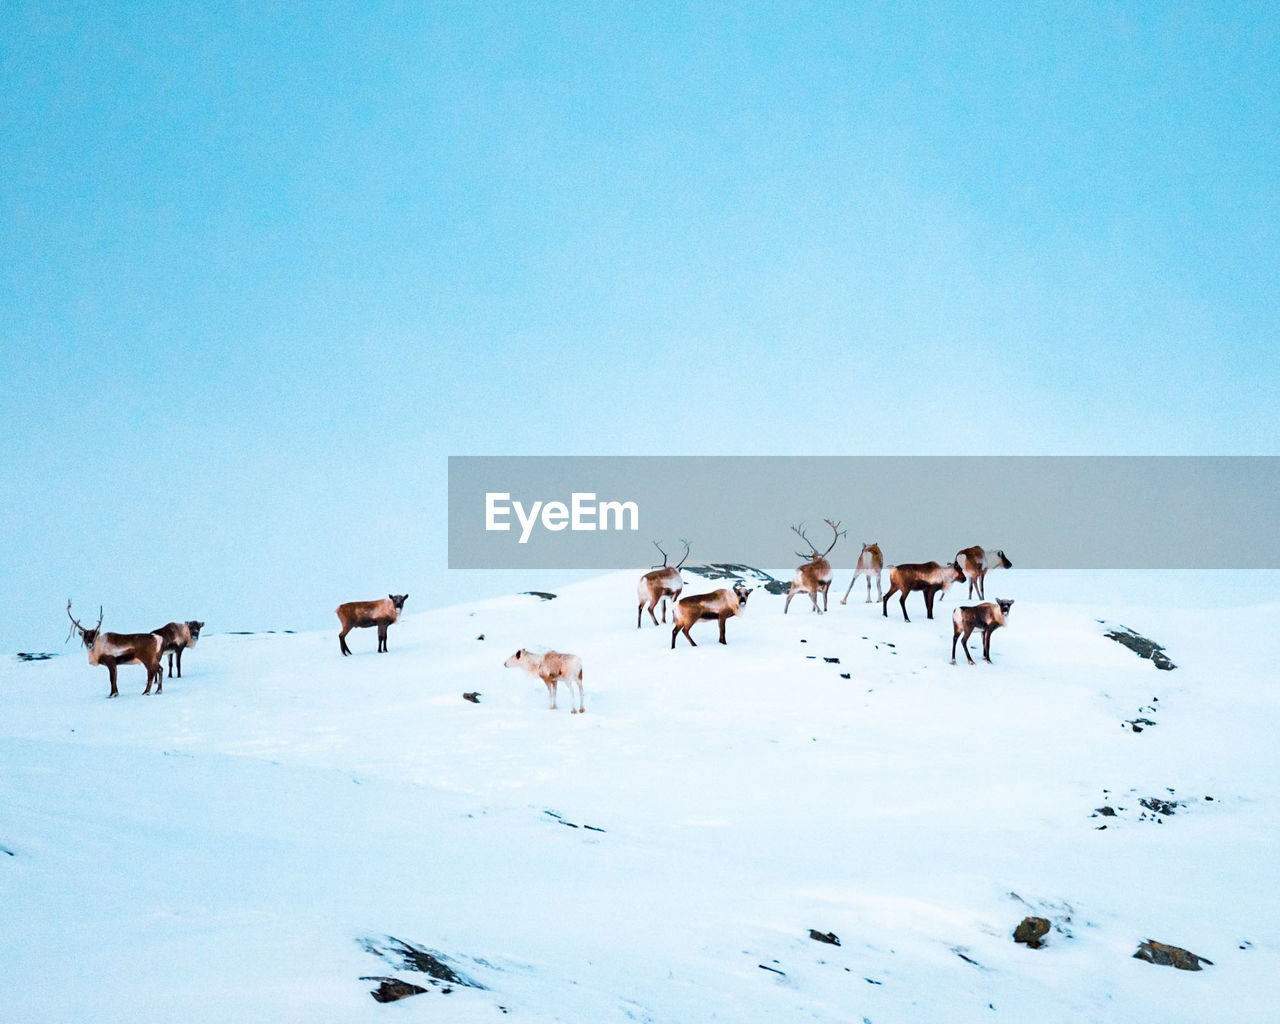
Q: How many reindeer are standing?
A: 11